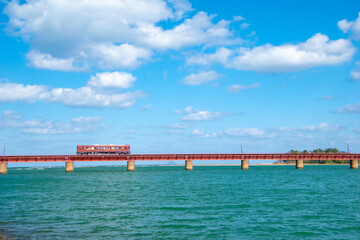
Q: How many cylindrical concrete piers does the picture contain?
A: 7